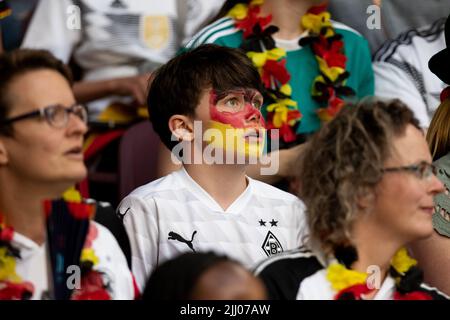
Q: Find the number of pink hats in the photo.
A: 0